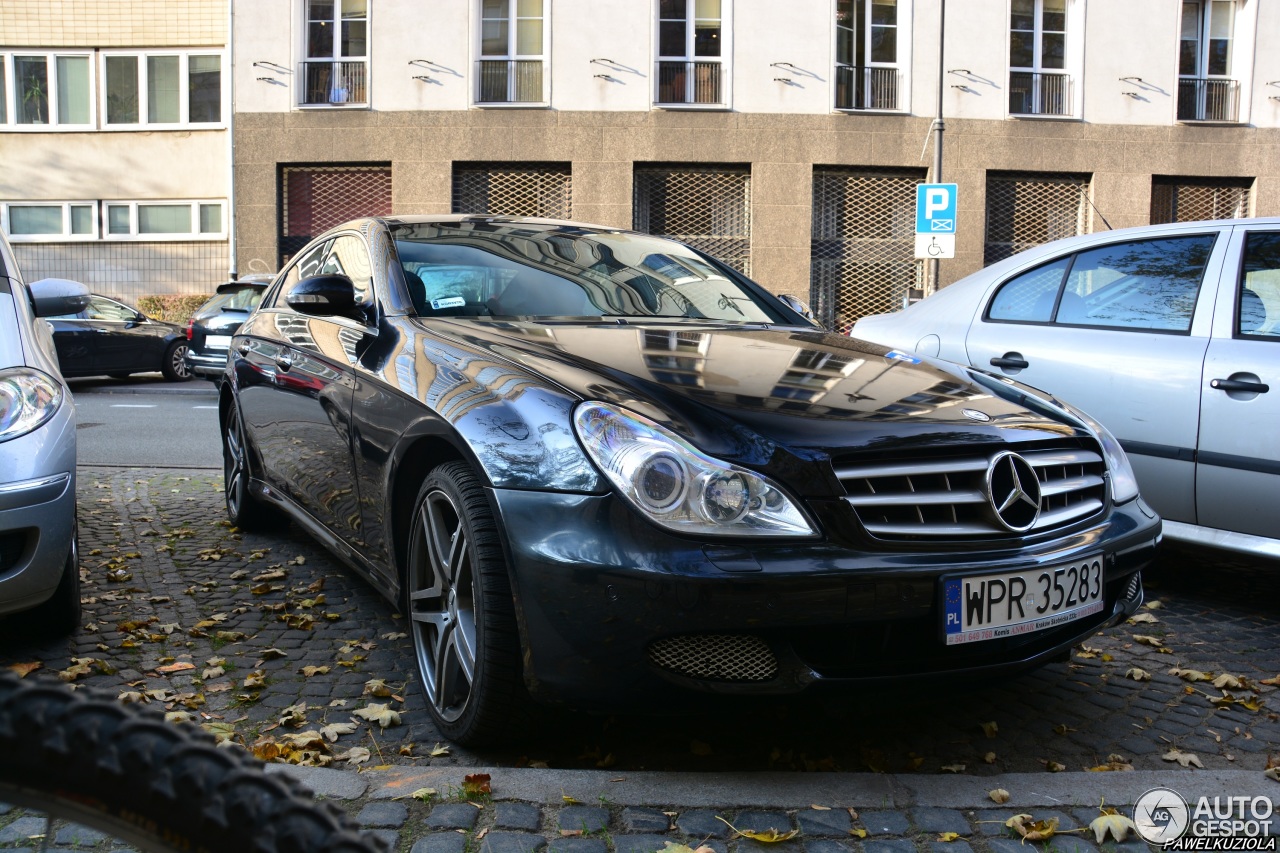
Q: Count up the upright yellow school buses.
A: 0